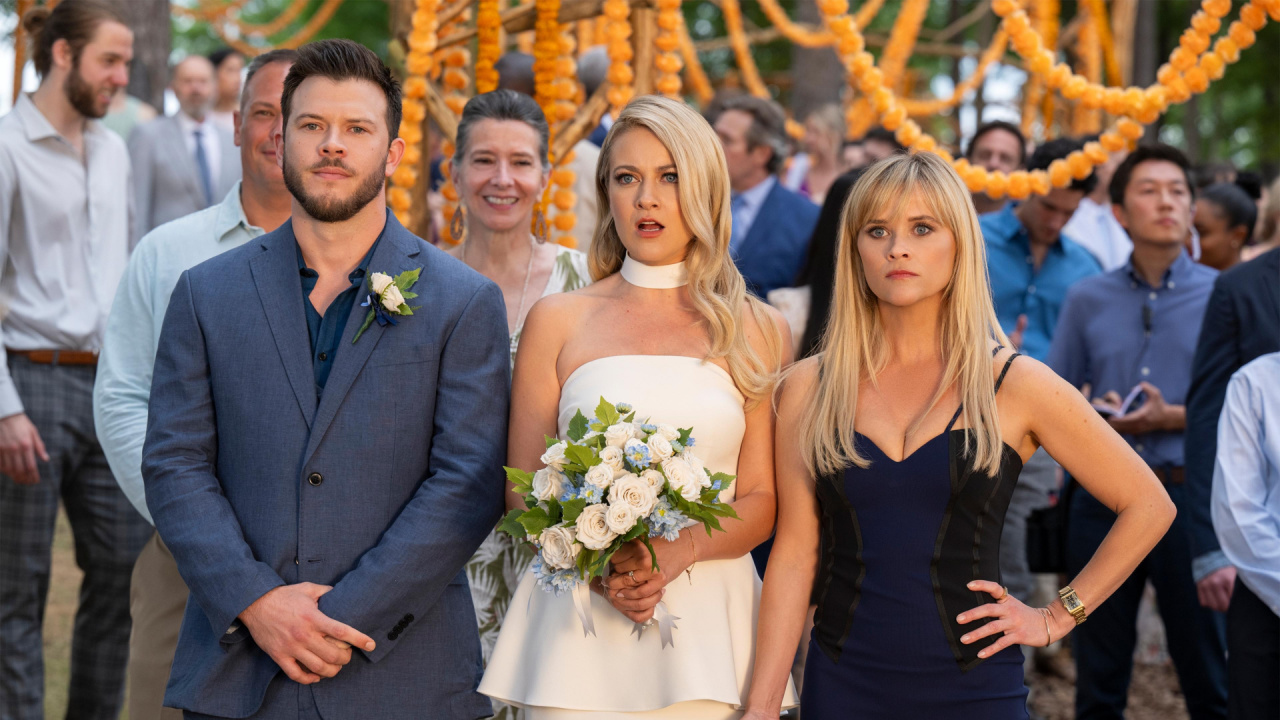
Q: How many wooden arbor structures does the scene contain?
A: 1